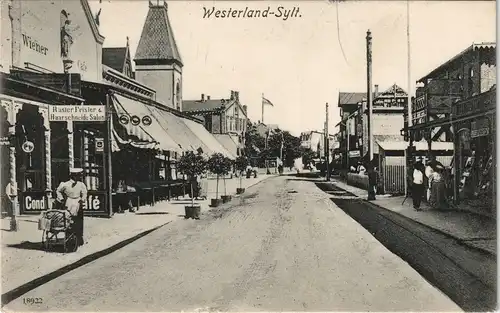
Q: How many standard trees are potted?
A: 4